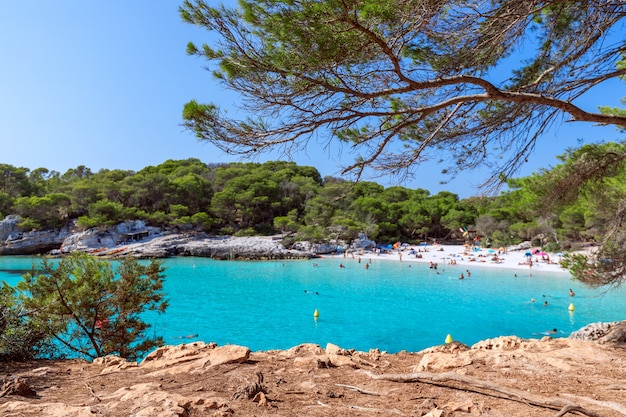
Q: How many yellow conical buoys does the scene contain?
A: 3